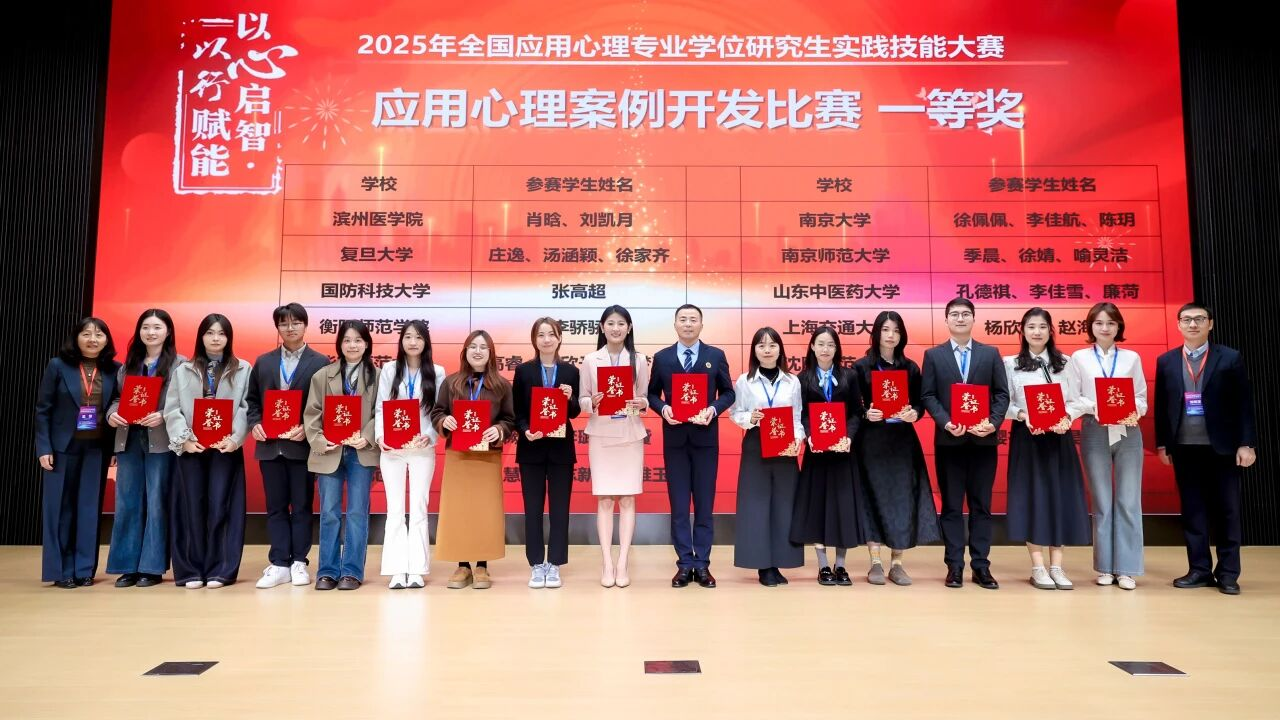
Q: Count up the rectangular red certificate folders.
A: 15